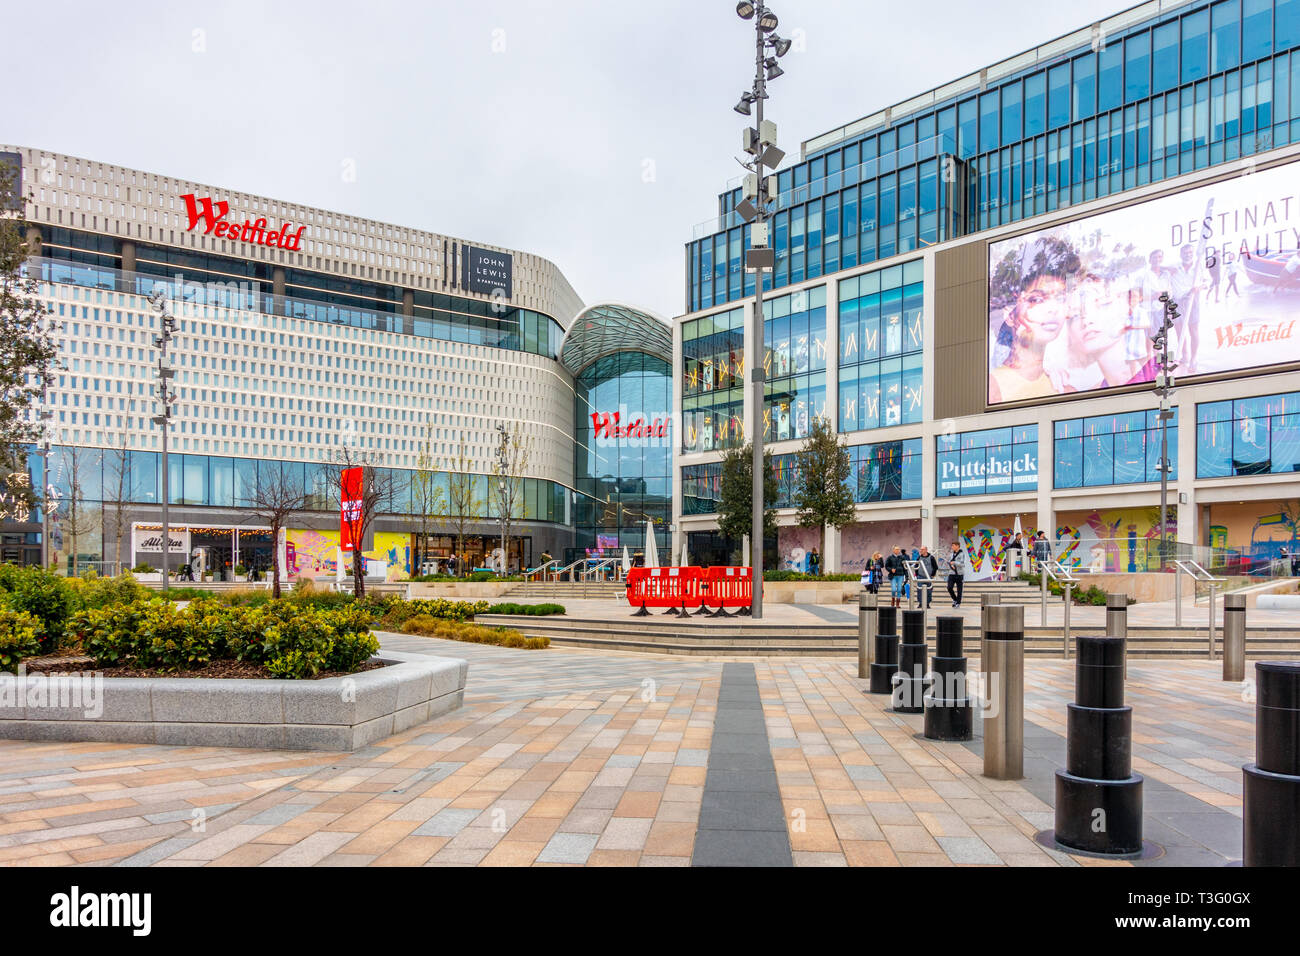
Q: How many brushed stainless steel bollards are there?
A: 5